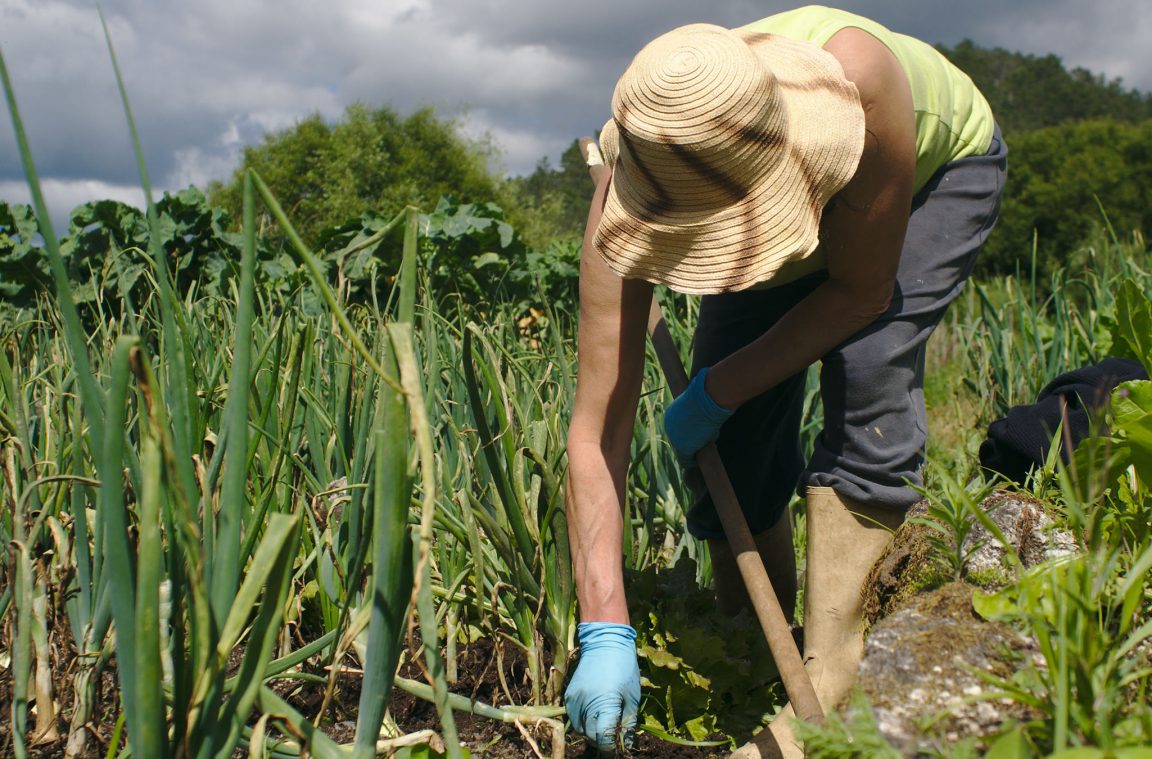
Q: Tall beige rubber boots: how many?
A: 2